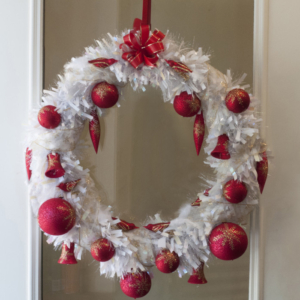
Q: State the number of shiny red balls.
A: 10